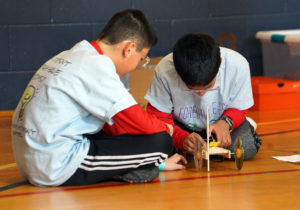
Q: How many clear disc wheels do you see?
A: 2